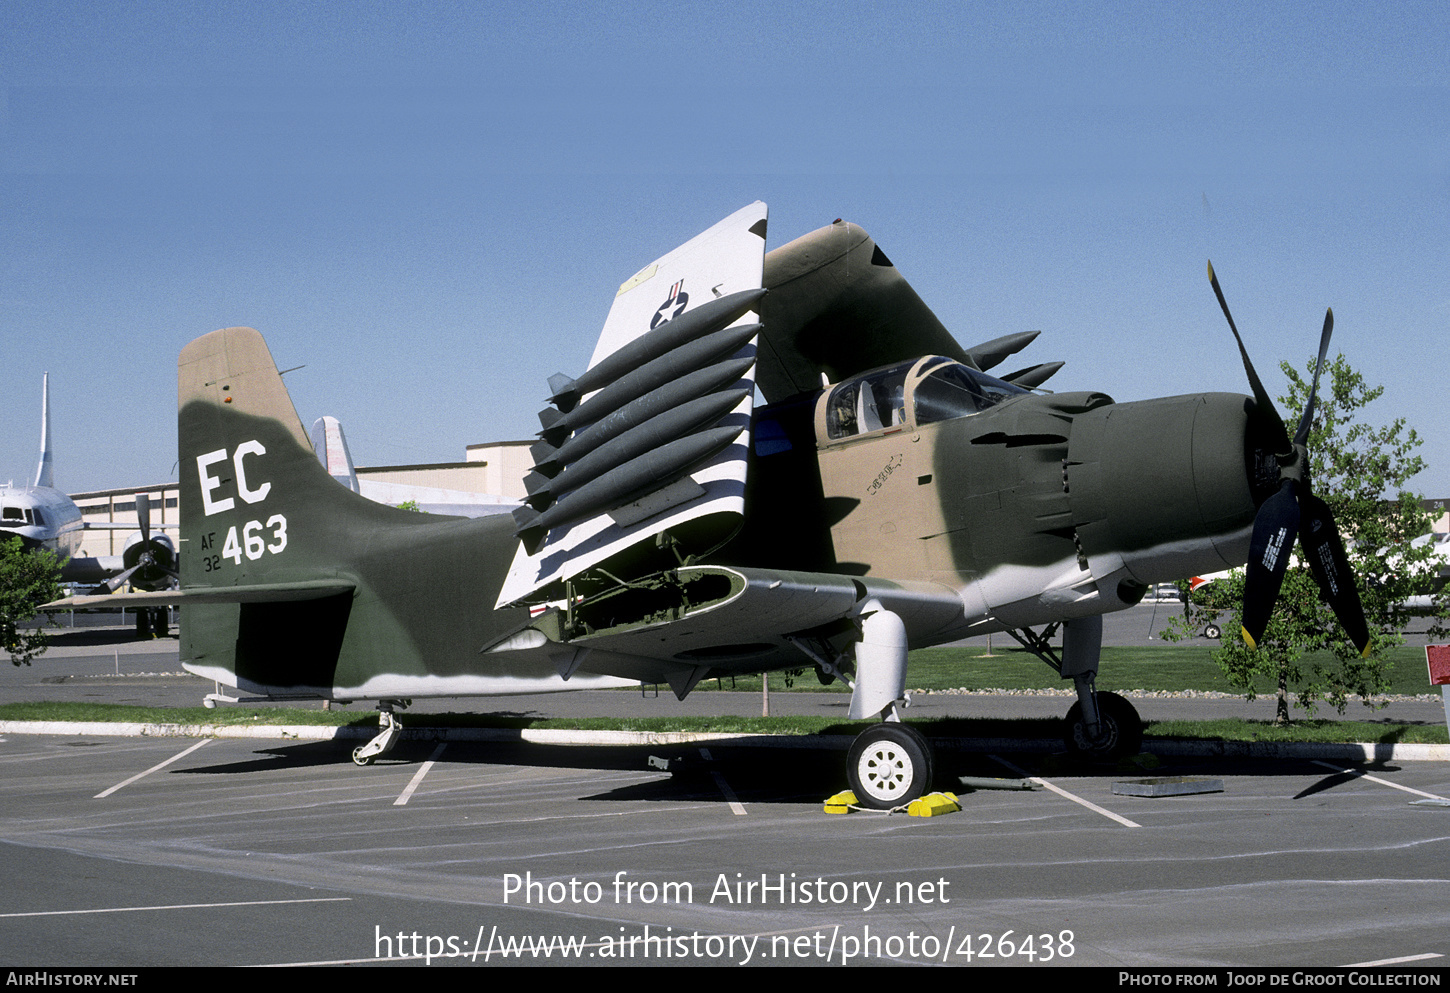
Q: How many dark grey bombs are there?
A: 7